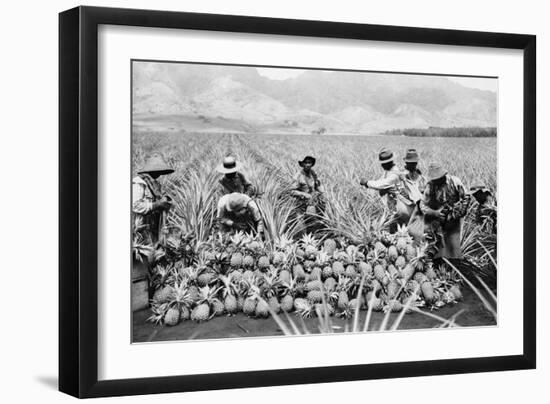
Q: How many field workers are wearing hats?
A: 8